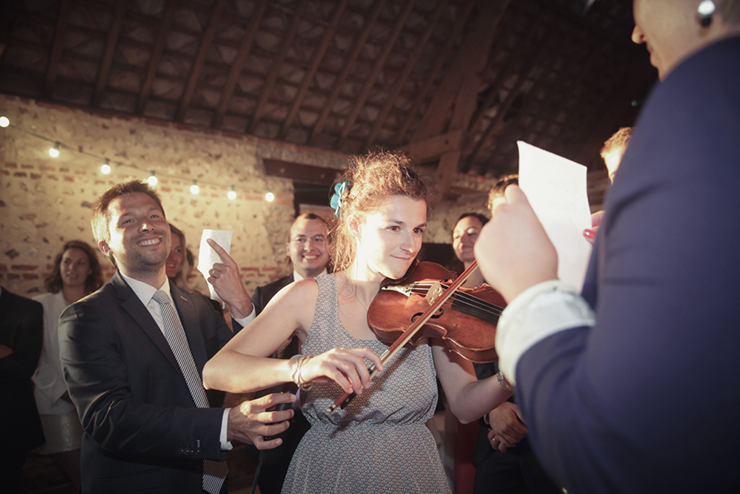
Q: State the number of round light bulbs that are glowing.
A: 7